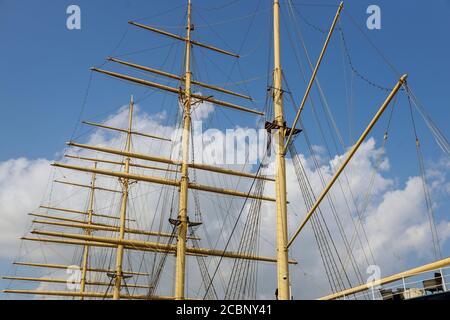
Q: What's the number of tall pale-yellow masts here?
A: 4